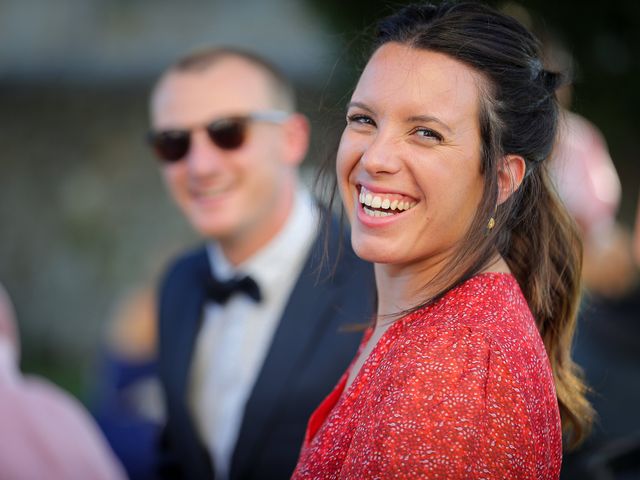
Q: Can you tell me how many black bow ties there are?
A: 1